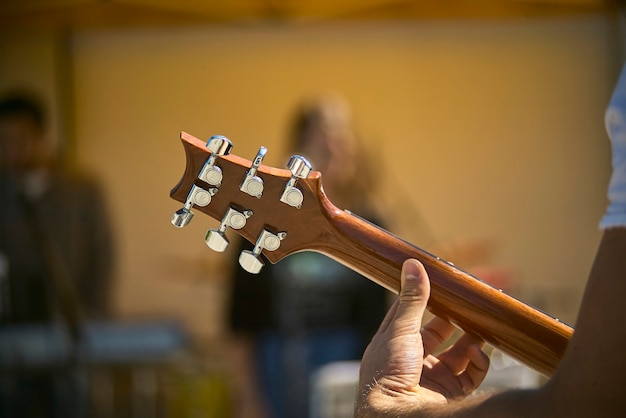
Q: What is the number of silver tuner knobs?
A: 6